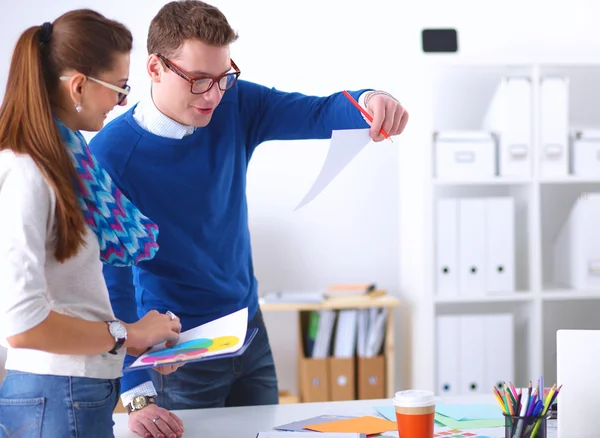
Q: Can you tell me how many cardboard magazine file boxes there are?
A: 3